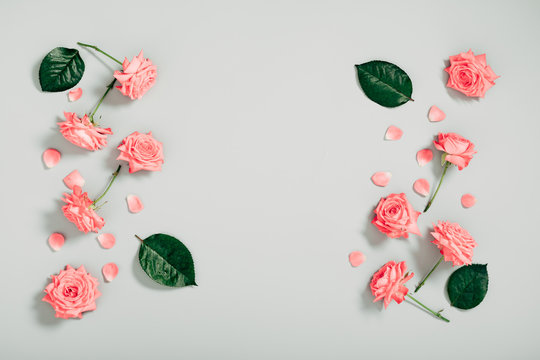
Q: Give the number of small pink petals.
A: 14